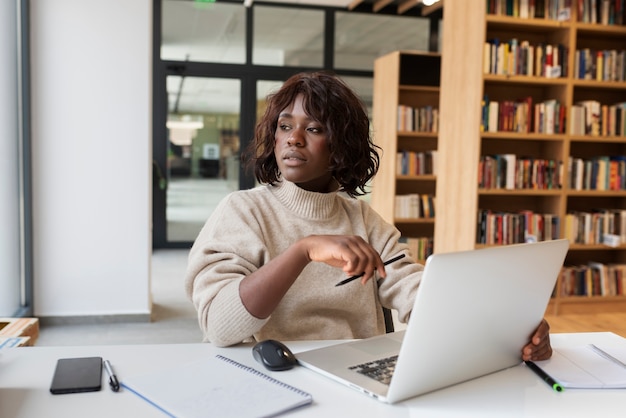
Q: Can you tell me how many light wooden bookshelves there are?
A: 2